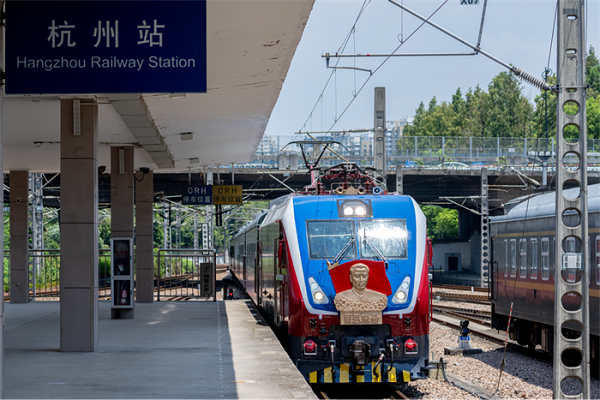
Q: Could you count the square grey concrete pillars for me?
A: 4